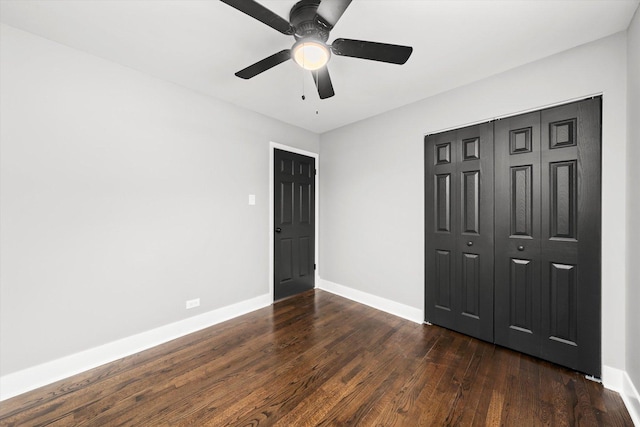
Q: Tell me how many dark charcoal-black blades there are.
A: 5